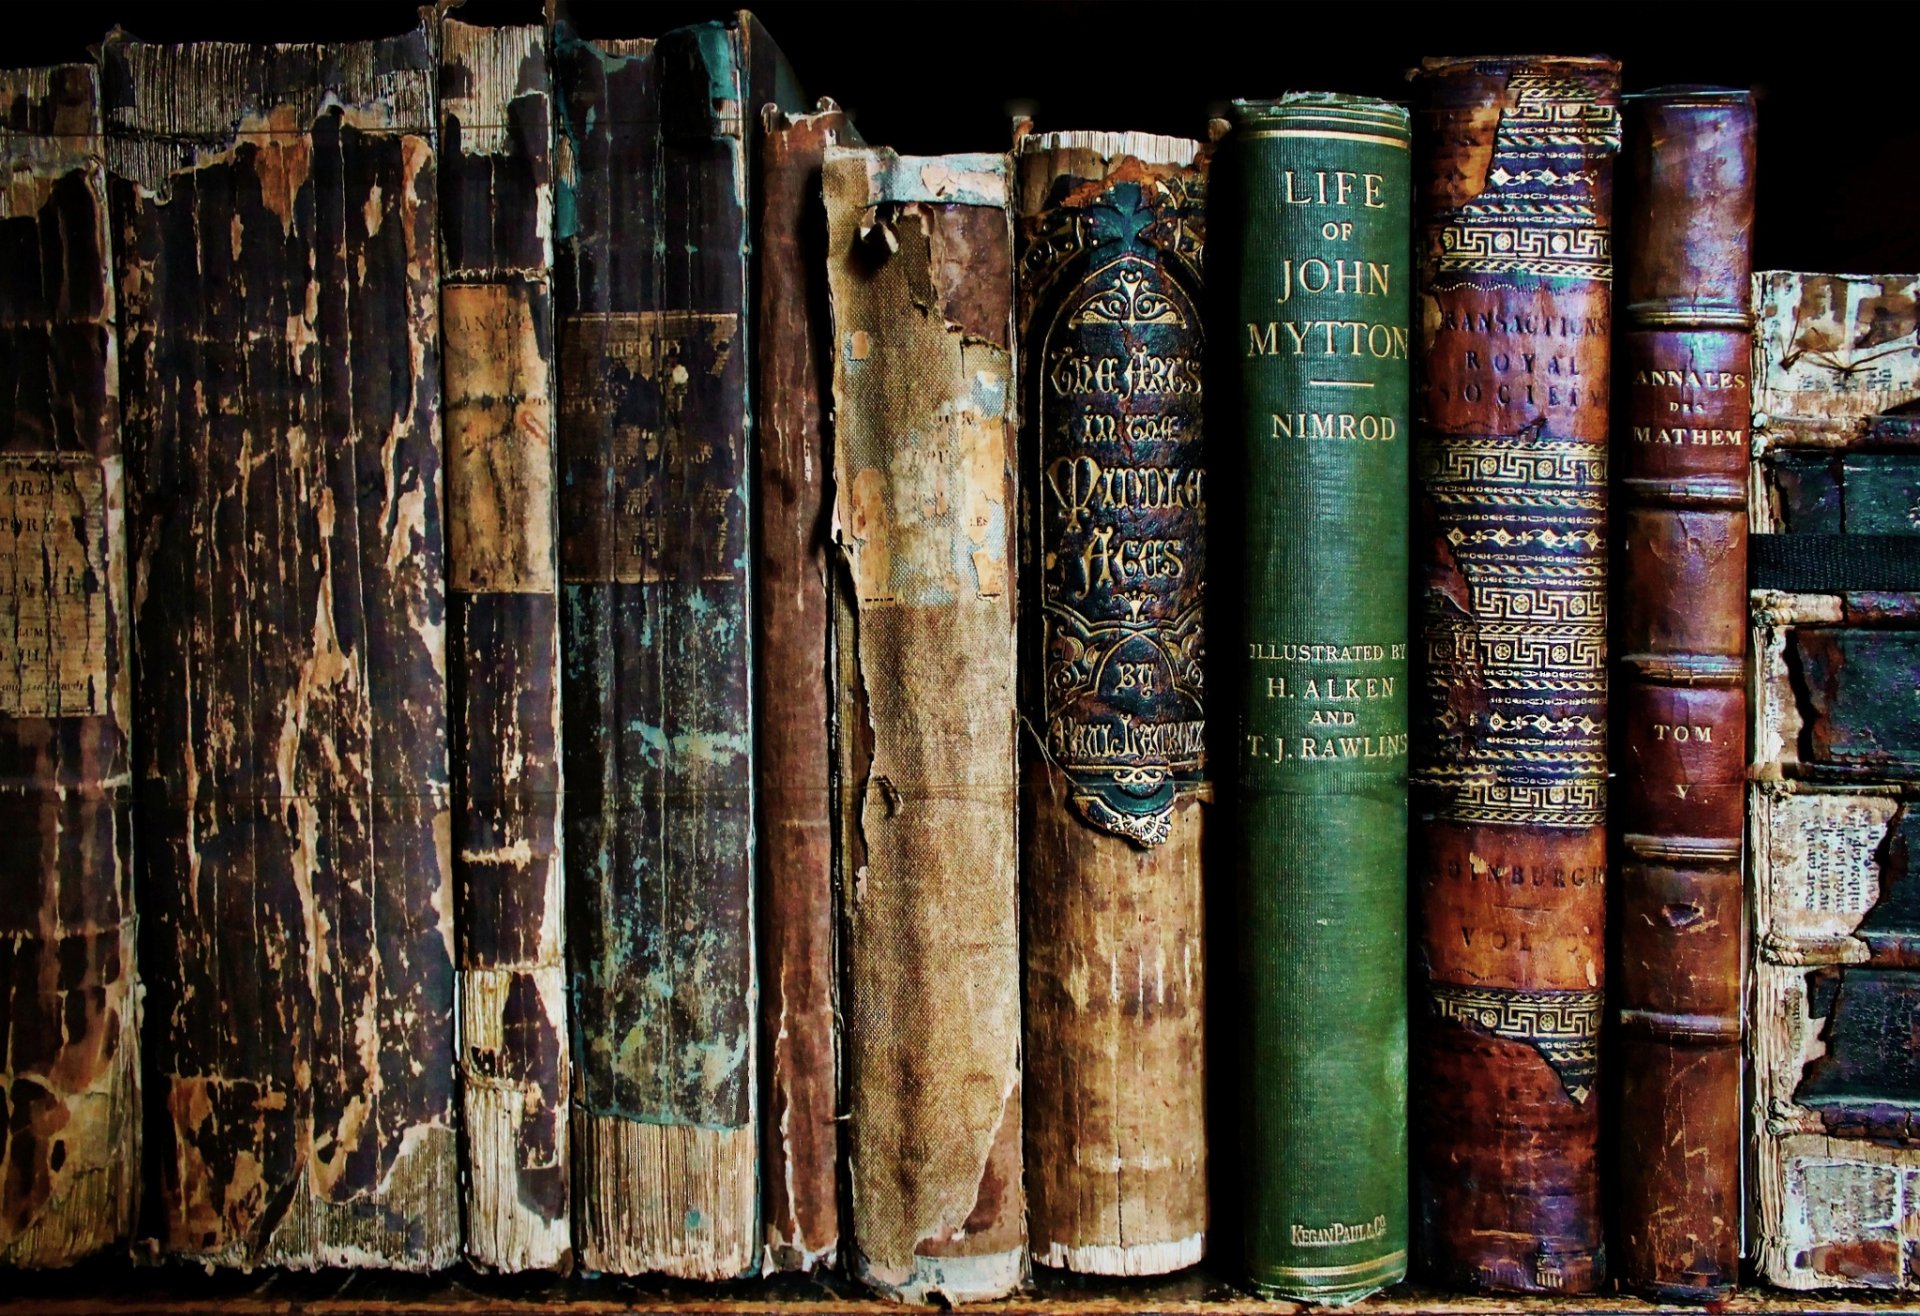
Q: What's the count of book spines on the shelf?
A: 11